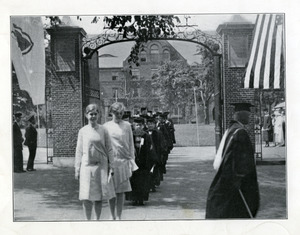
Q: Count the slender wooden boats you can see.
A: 0